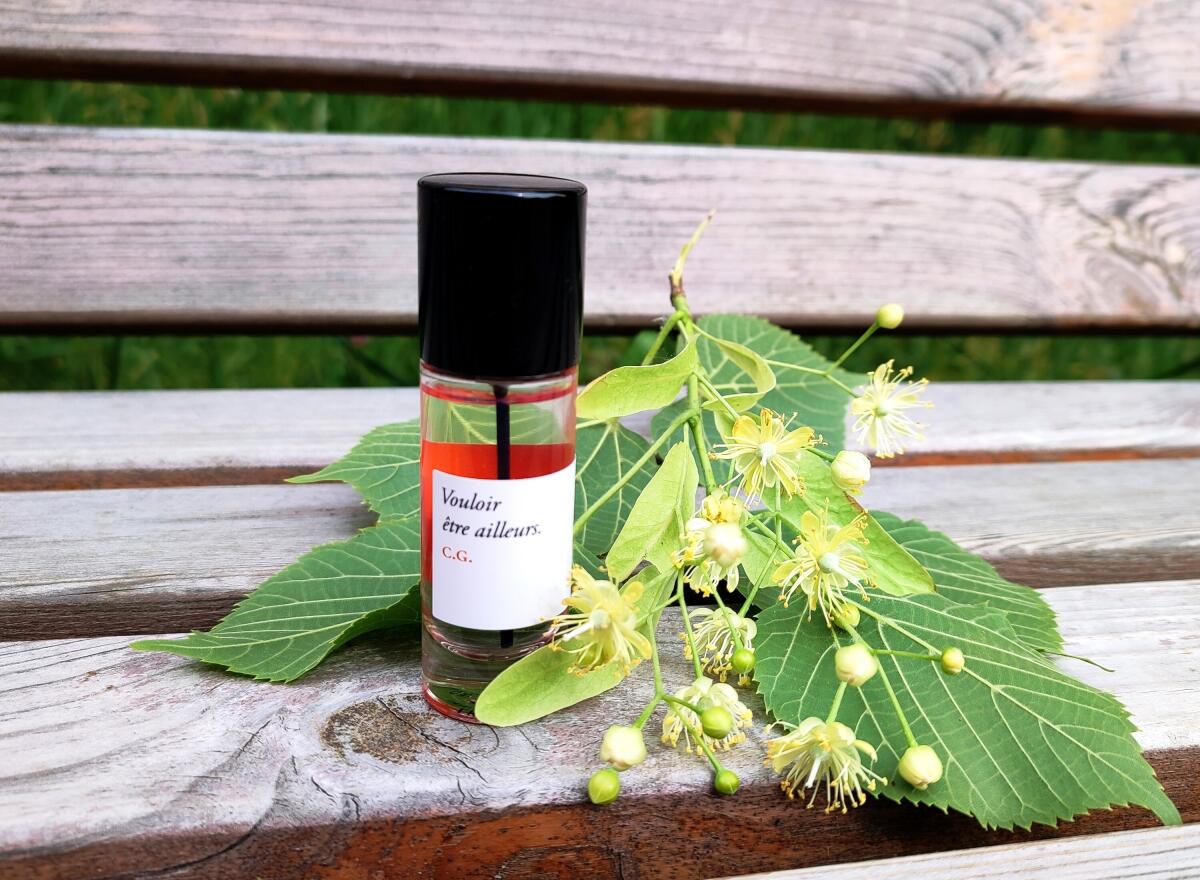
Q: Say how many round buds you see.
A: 12